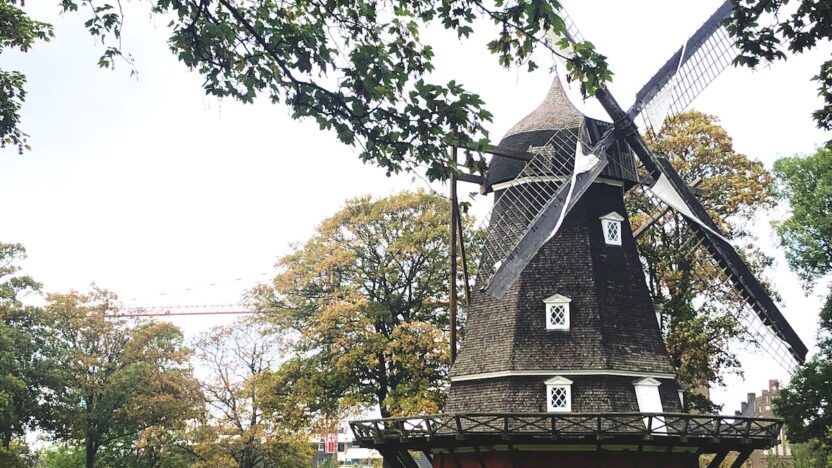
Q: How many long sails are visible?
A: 4